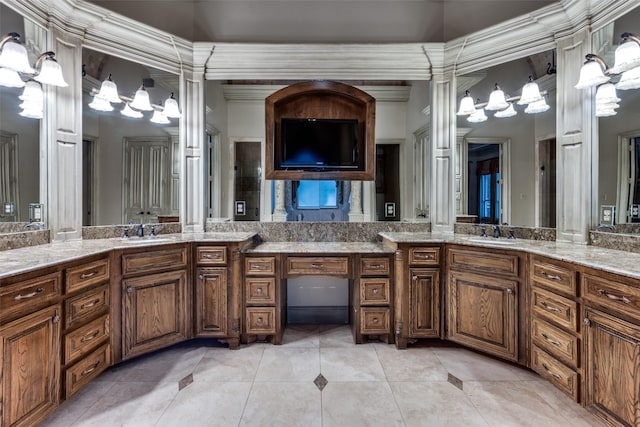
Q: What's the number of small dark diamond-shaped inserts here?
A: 3